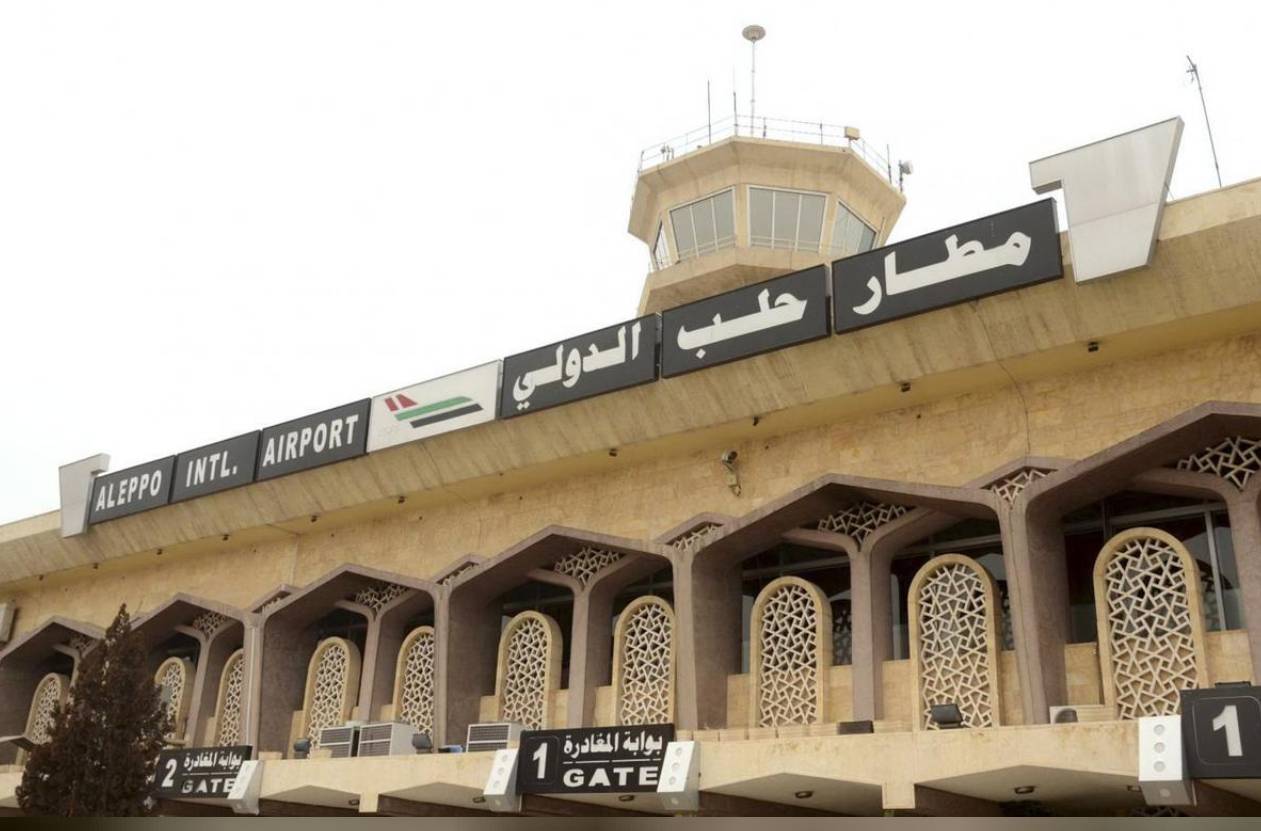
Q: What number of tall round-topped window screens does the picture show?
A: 10